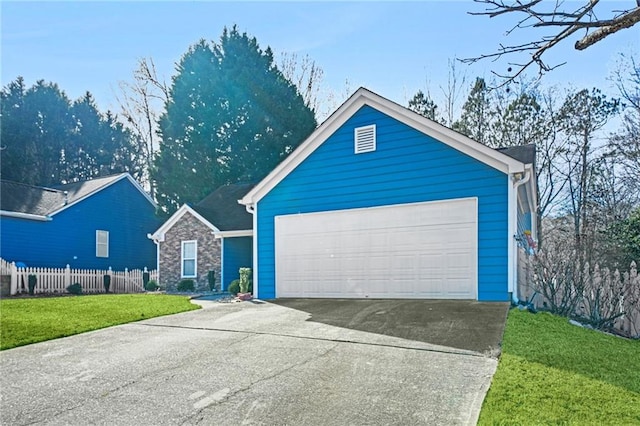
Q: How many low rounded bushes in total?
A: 4